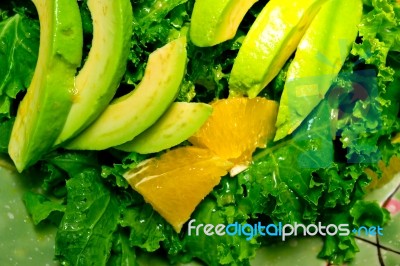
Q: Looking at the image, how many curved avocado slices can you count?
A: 7